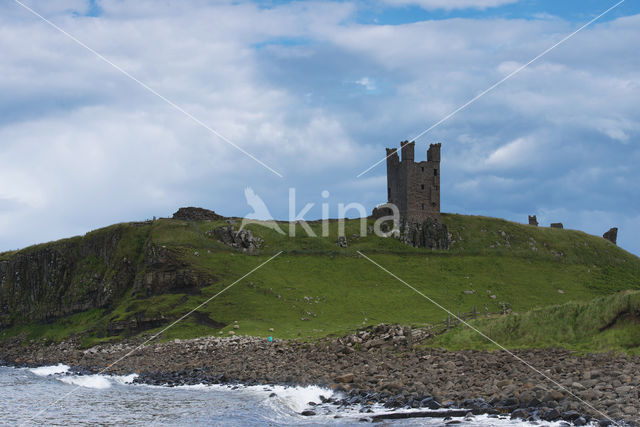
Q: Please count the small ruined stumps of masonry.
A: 3